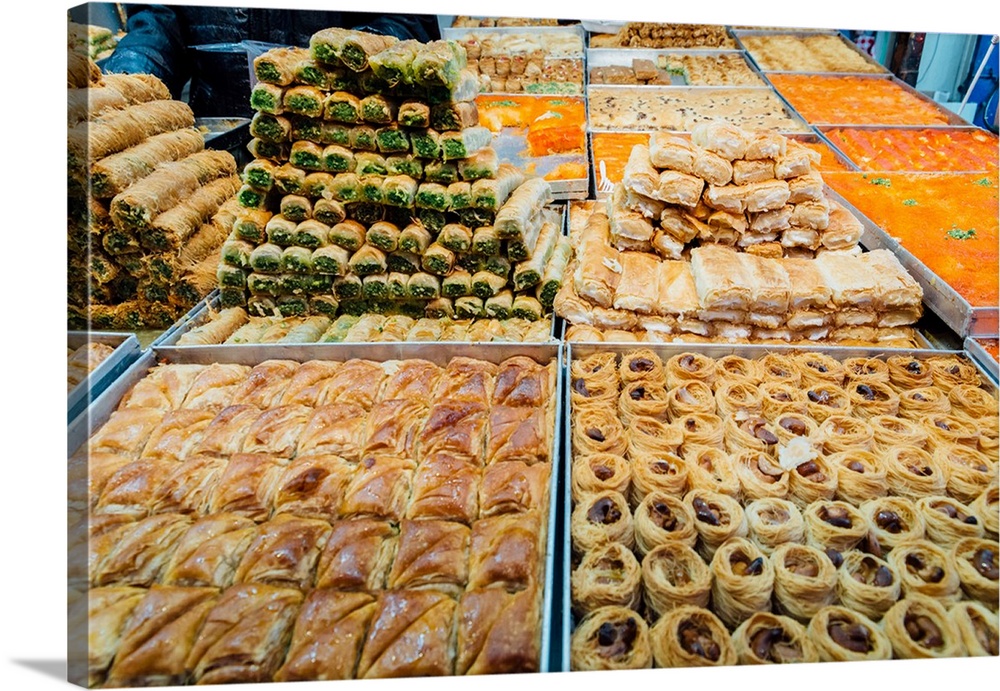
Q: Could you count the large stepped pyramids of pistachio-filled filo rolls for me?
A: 1